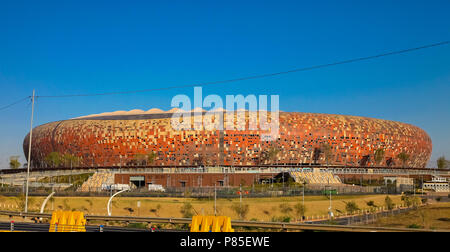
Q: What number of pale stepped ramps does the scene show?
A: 2